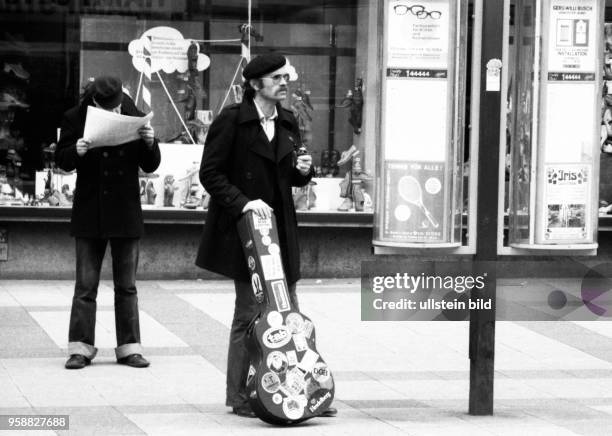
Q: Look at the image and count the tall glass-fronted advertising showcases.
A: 2